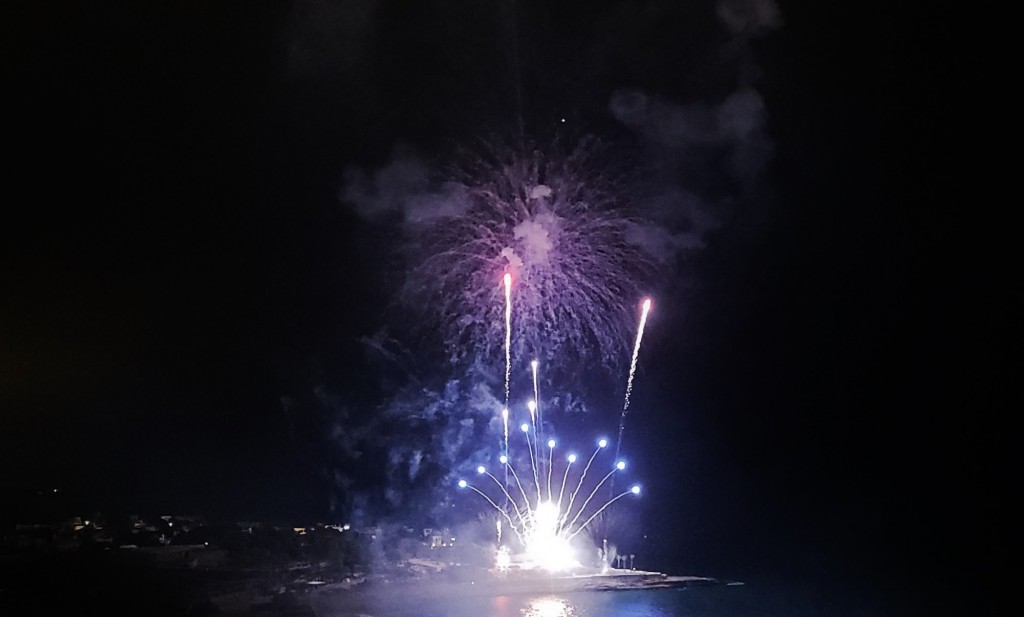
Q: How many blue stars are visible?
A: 9